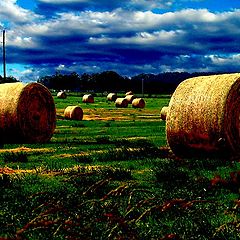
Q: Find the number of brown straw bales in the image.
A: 11